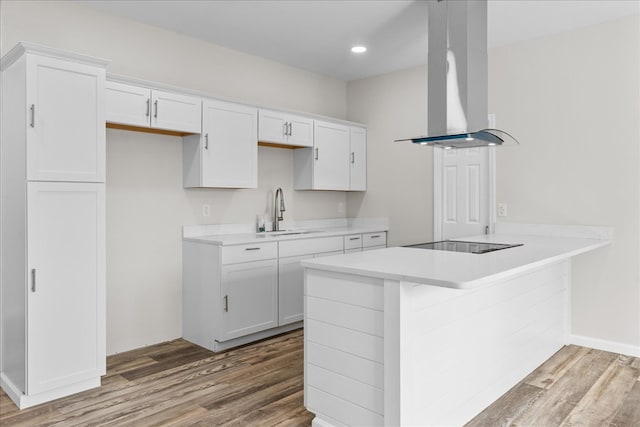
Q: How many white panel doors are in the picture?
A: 1